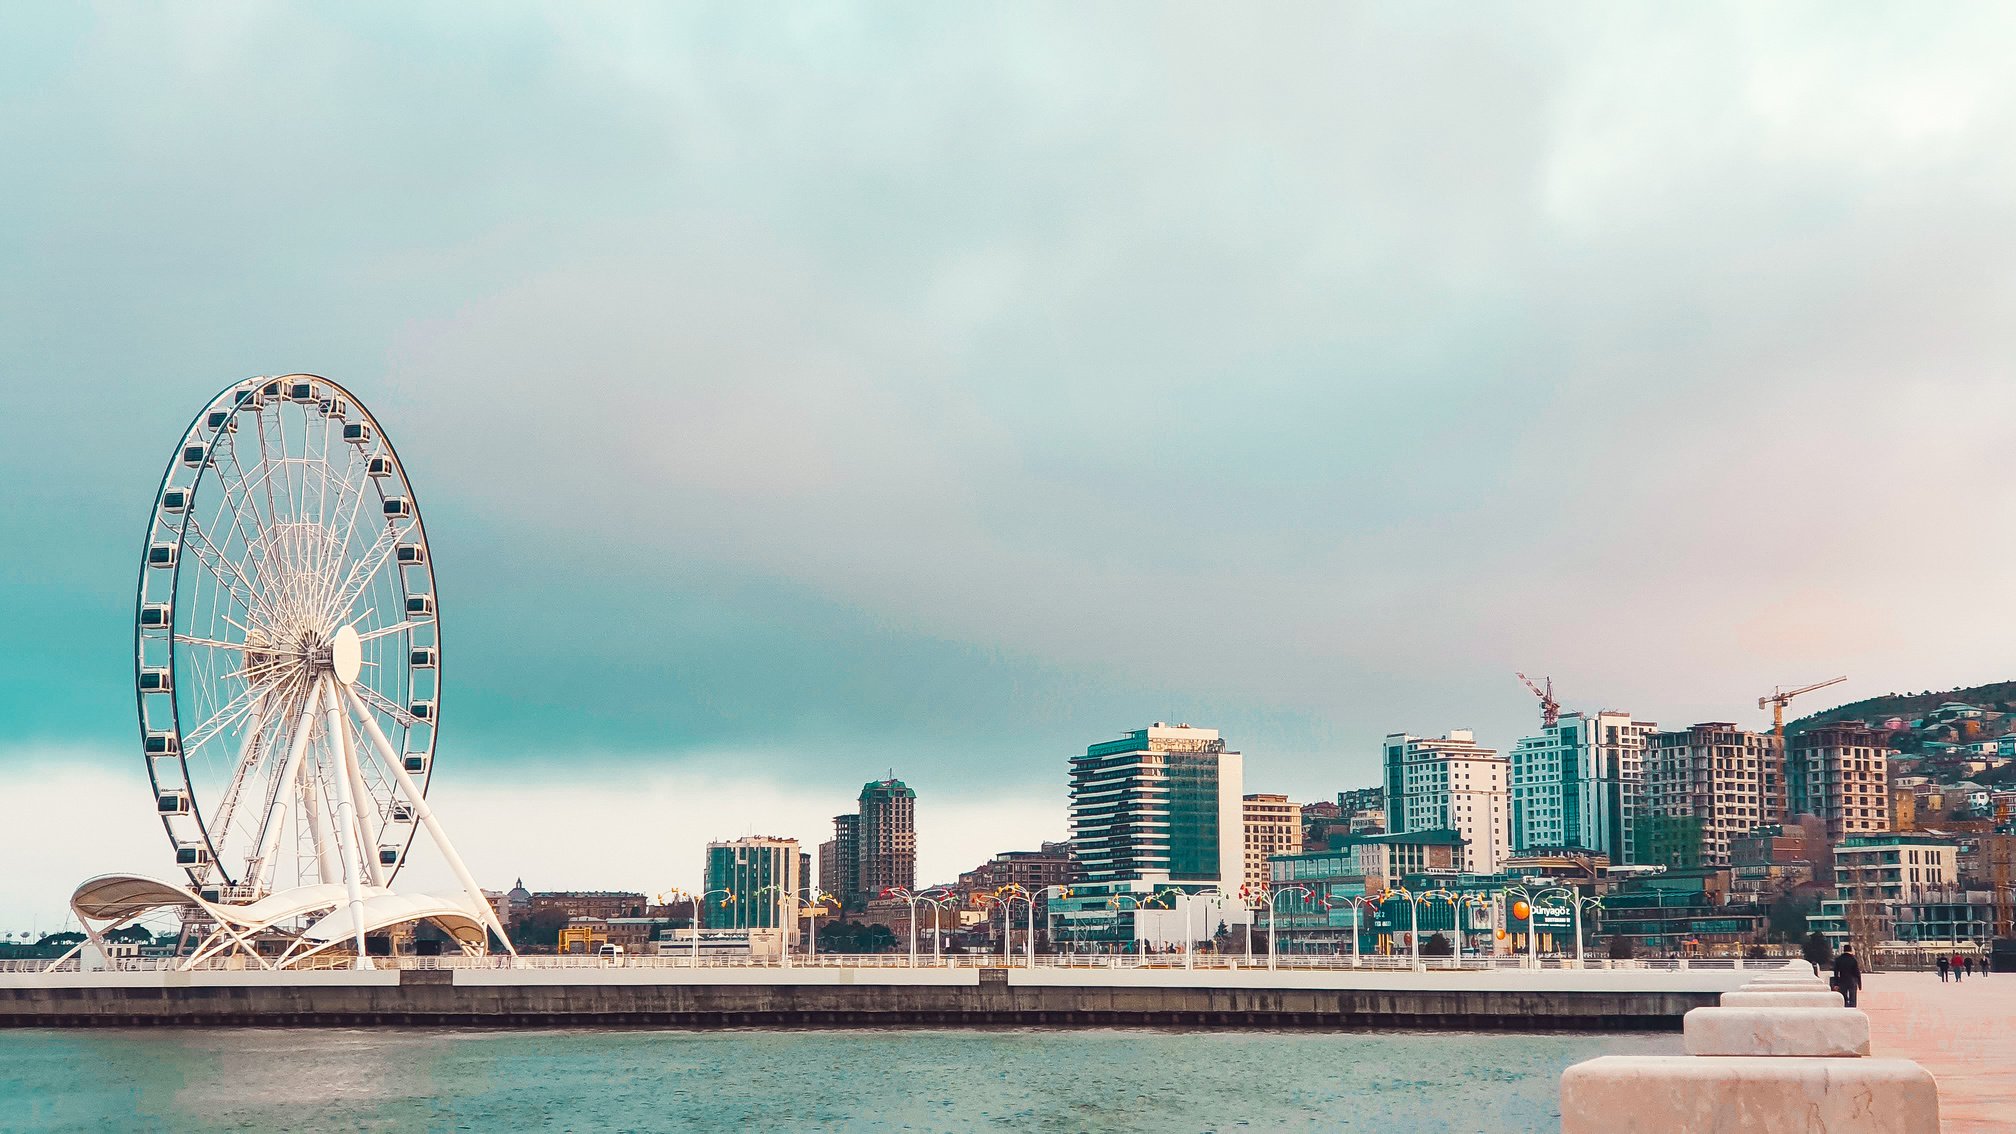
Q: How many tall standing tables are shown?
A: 0